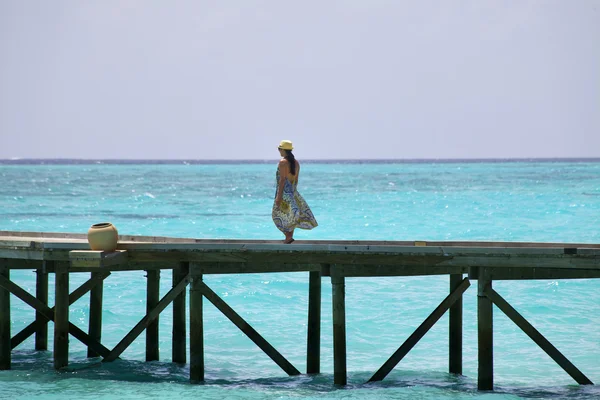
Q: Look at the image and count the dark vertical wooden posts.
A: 11